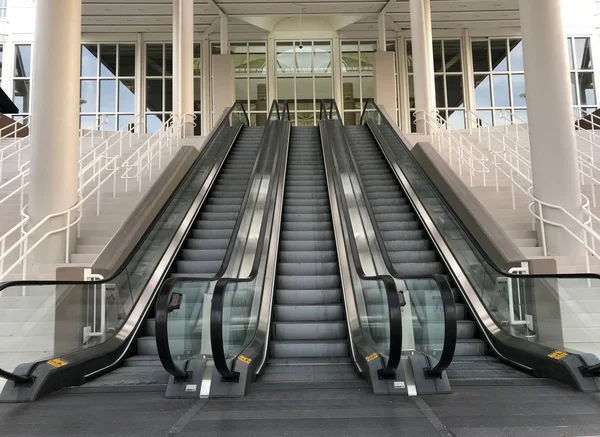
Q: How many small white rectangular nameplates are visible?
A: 2